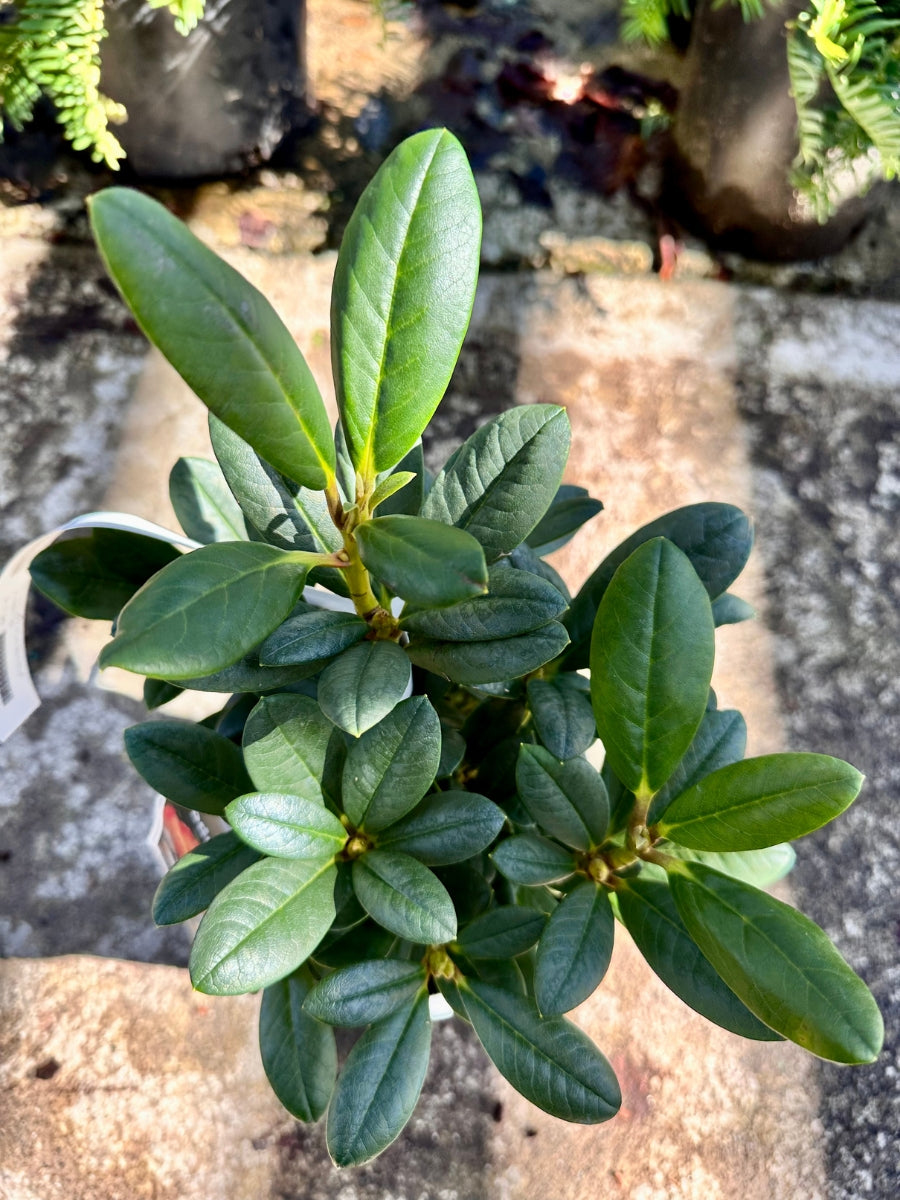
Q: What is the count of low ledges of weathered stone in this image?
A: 1